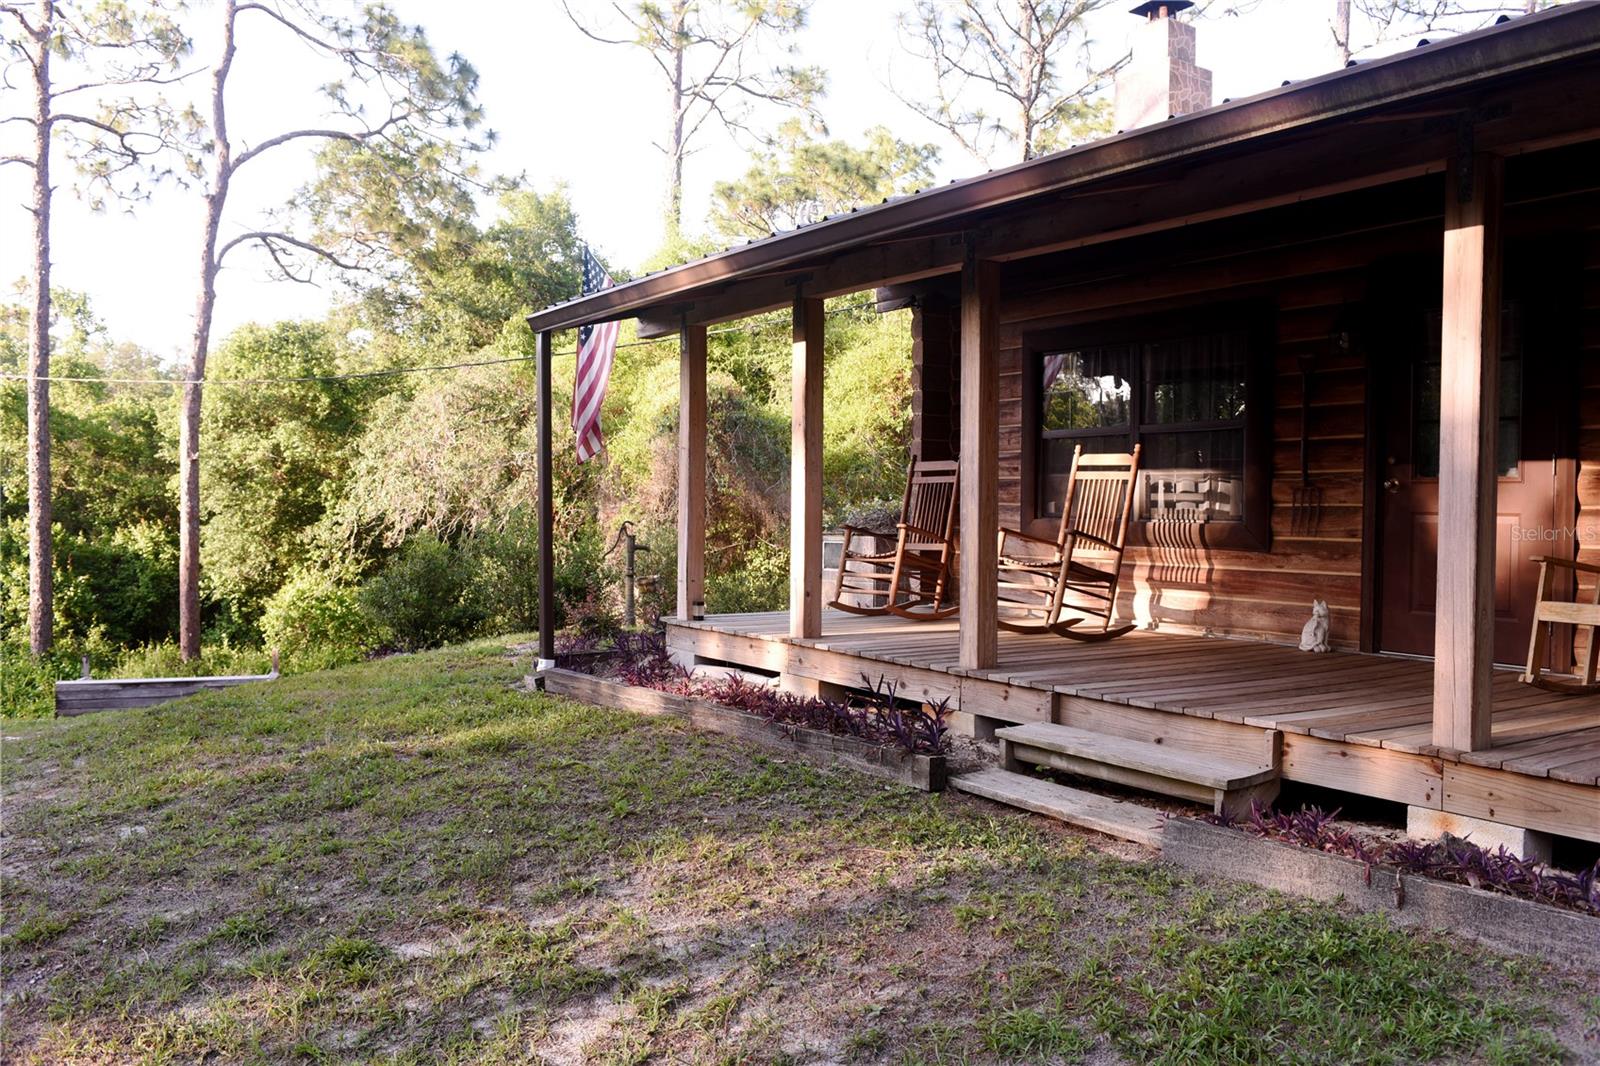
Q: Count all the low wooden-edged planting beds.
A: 2